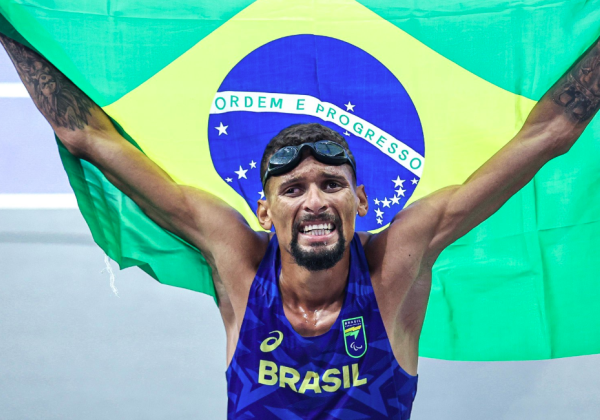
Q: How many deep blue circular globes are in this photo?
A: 1